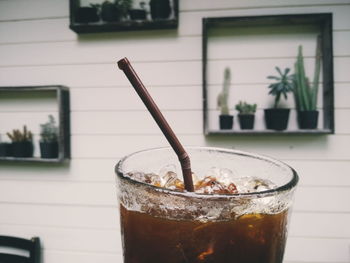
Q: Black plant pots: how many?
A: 11